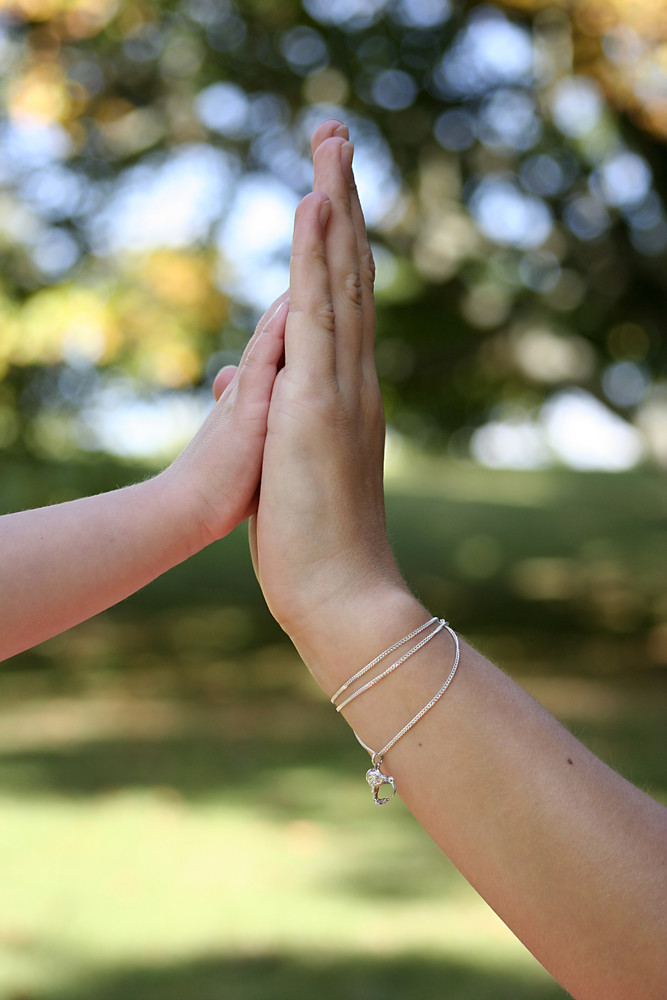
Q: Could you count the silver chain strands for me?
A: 3